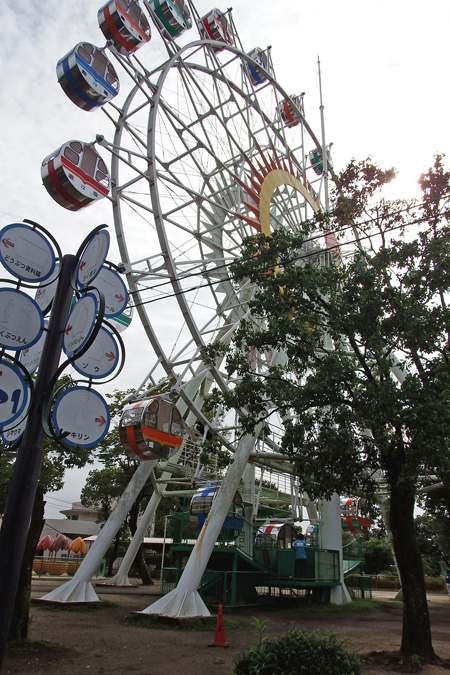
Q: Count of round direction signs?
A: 11